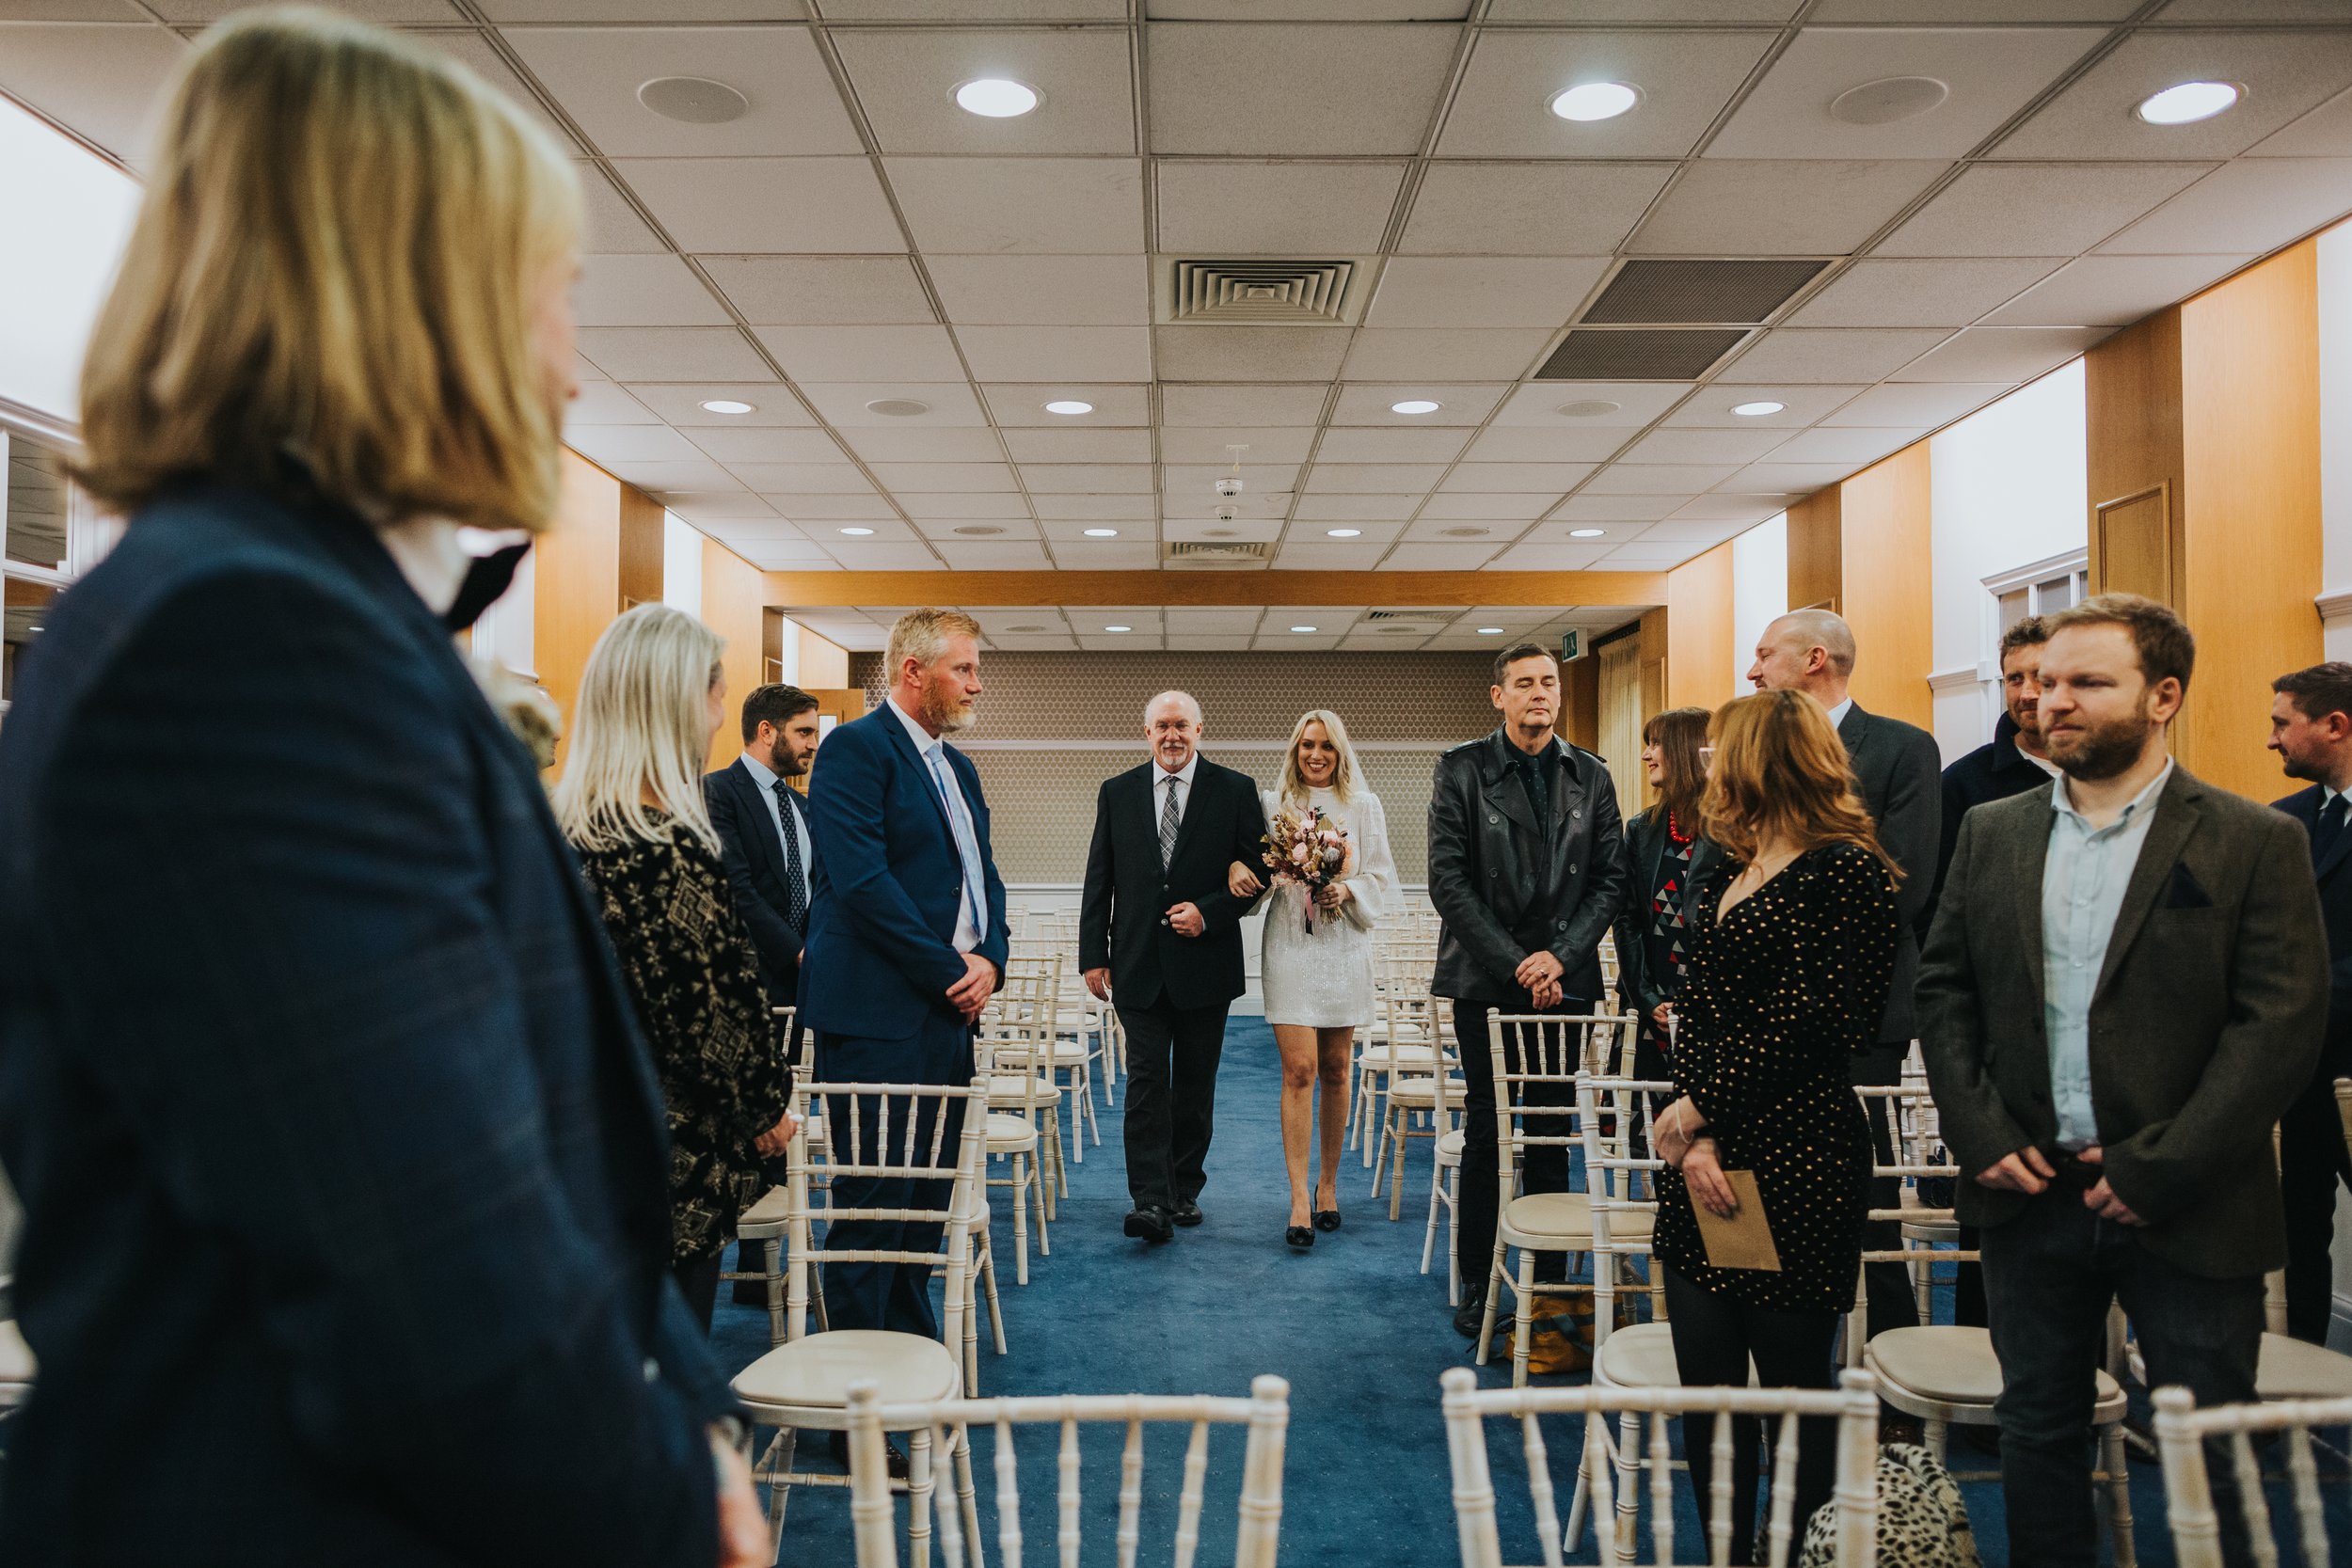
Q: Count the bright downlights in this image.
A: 14